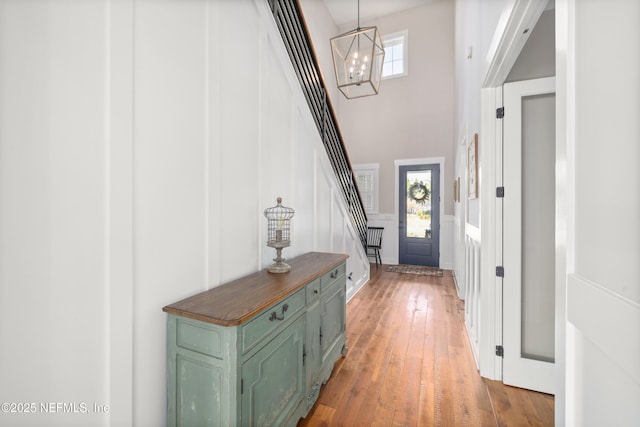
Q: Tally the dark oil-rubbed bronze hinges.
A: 4